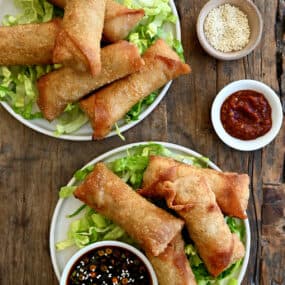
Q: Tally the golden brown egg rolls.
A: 9